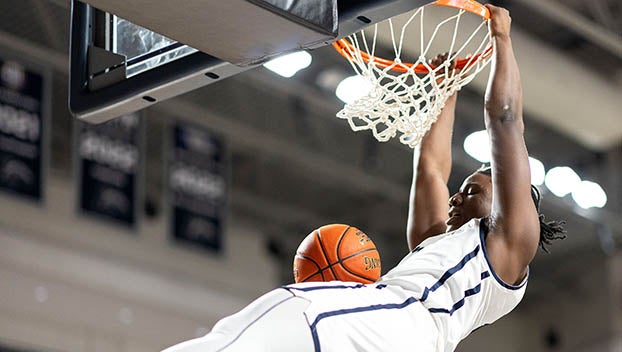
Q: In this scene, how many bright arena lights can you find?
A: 6